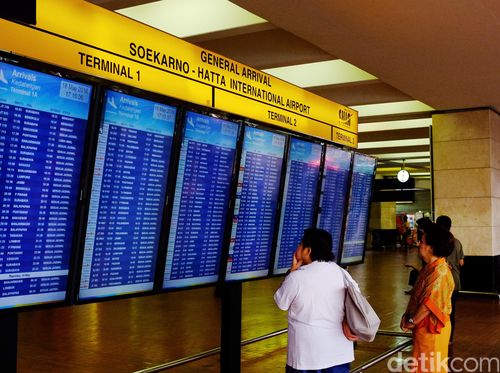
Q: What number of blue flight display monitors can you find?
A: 7